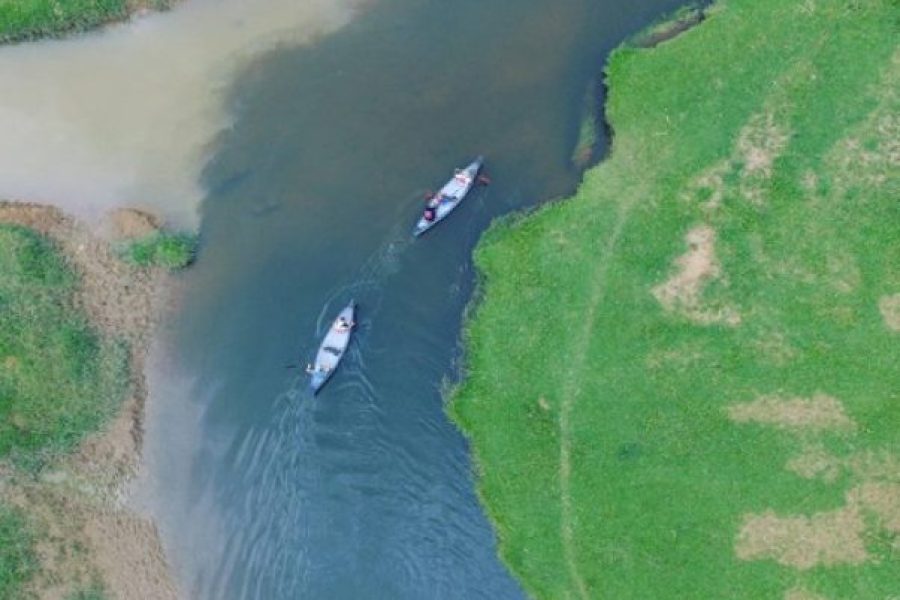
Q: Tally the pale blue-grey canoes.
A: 2